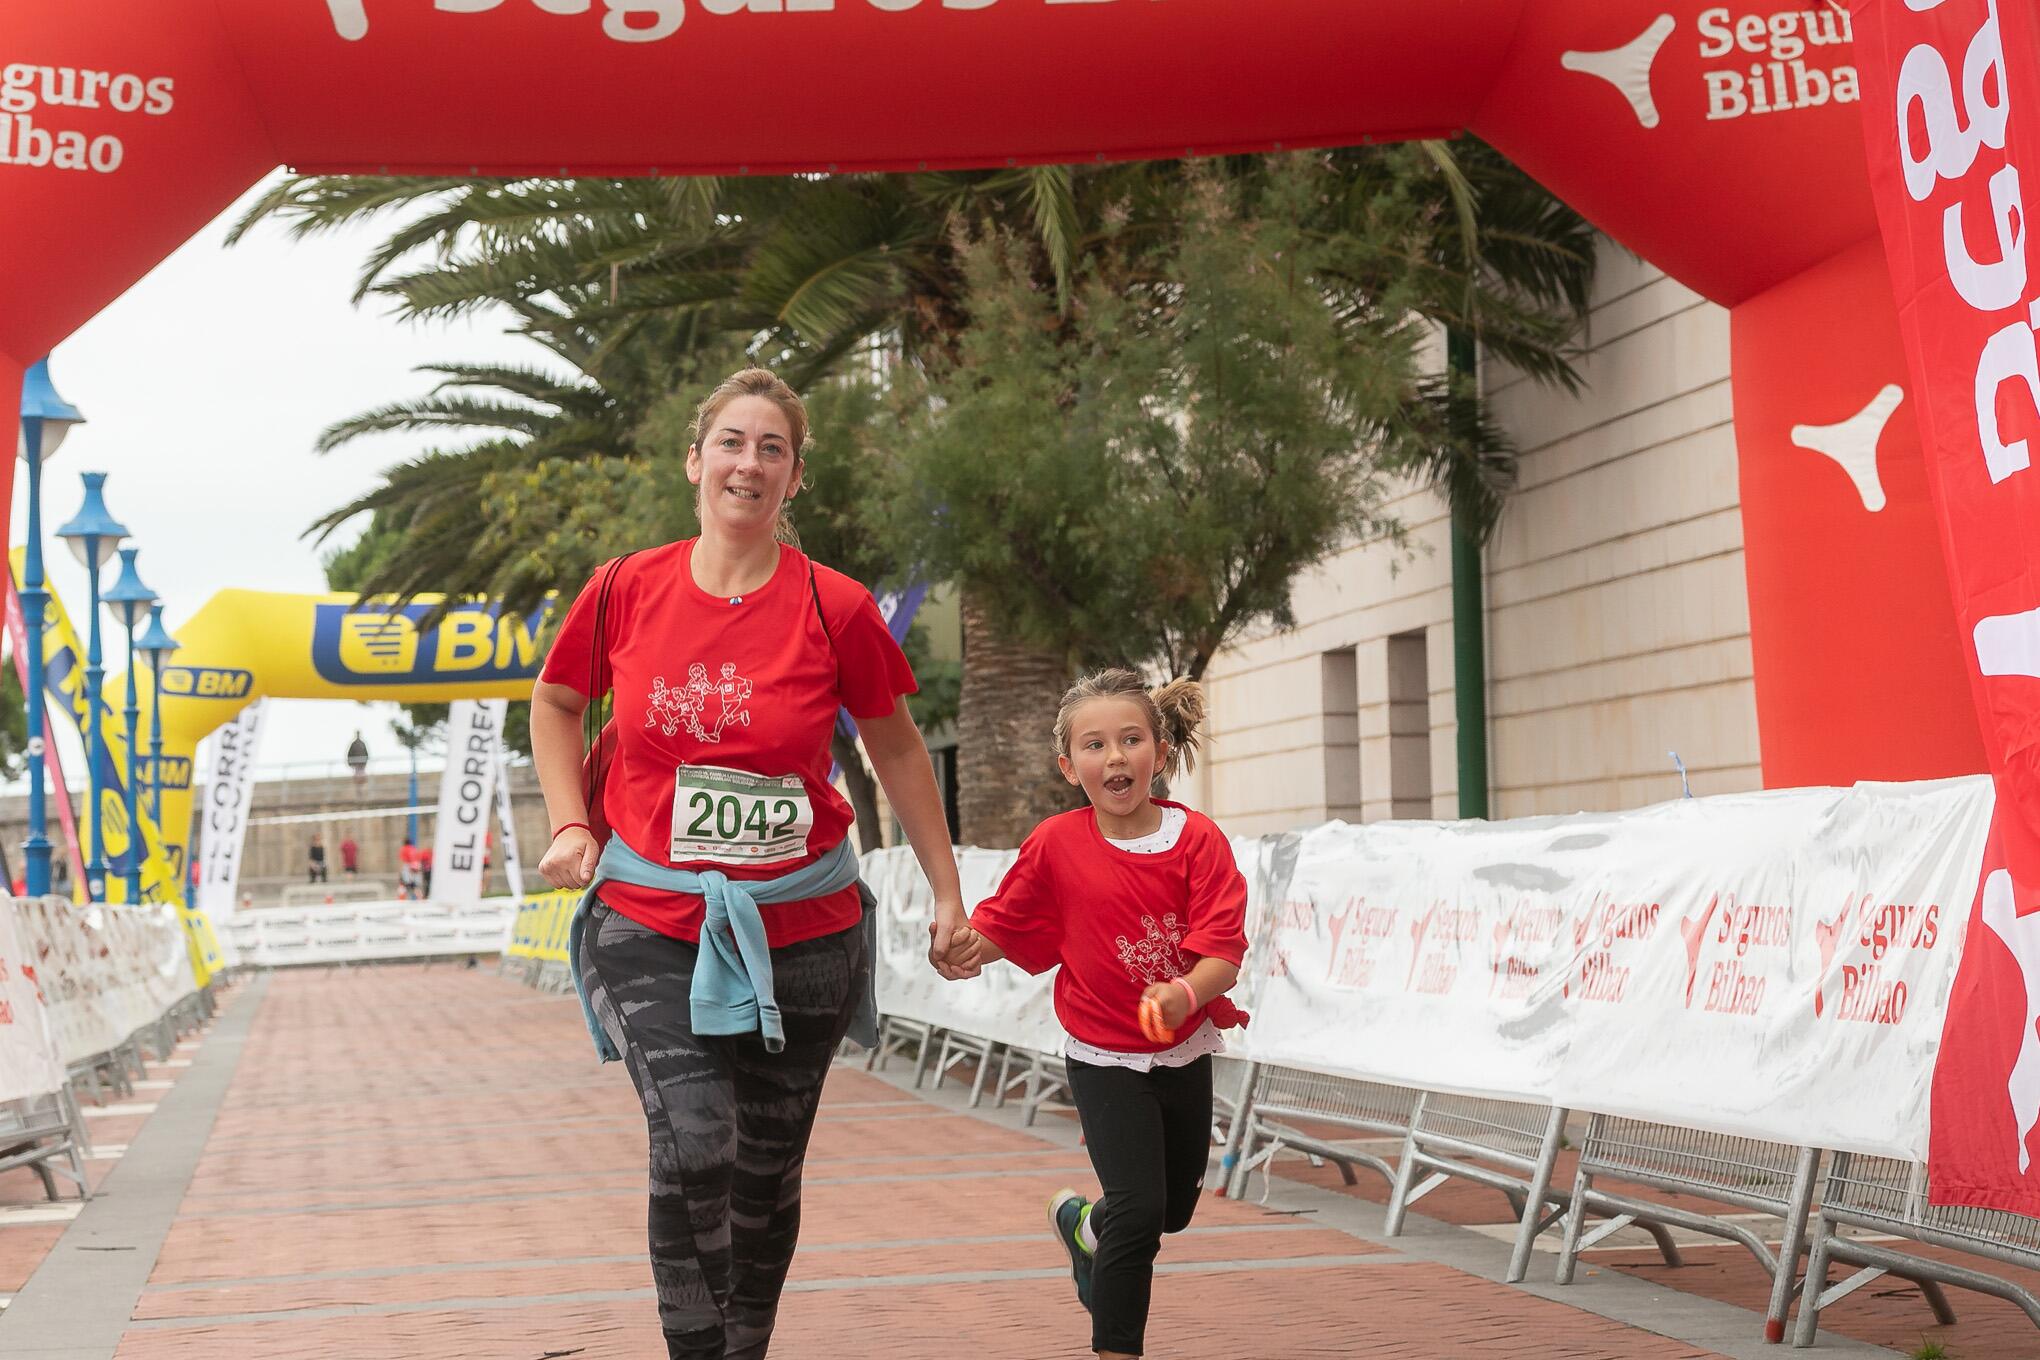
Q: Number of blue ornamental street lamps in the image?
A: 4